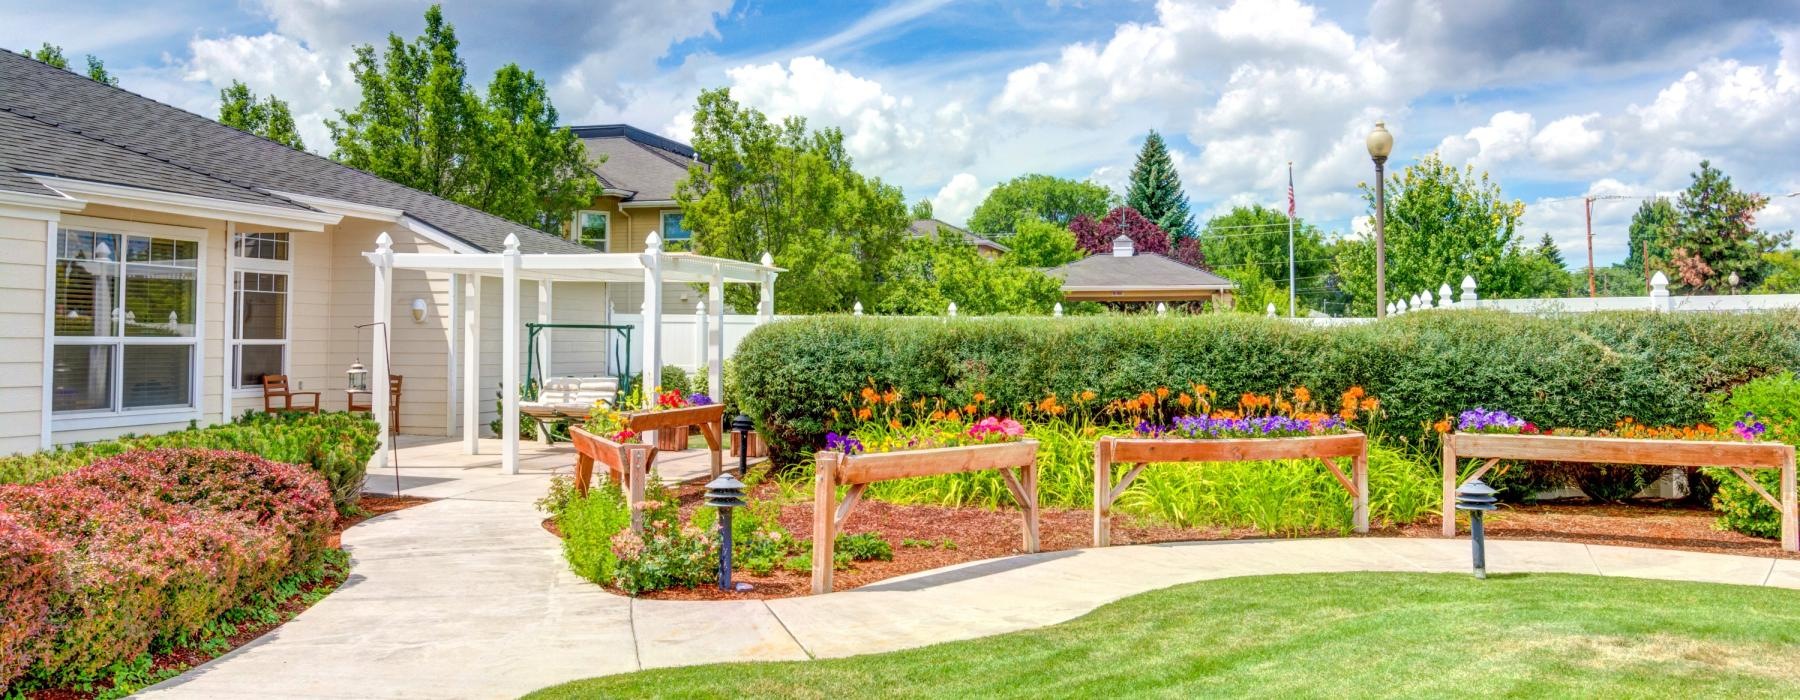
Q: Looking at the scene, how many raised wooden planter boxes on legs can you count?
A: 5